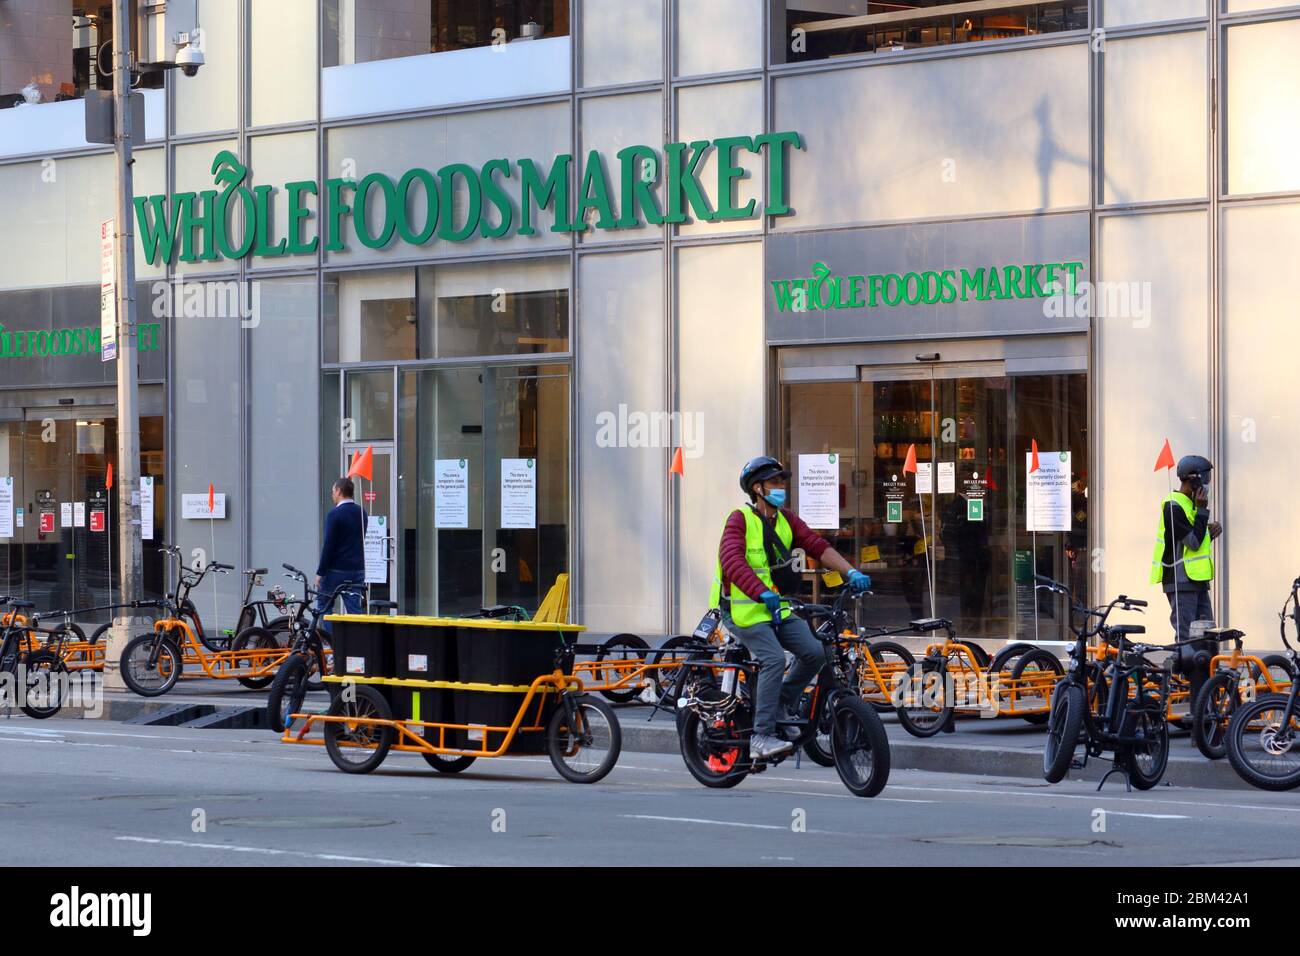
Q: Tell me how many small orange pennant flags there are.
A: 8